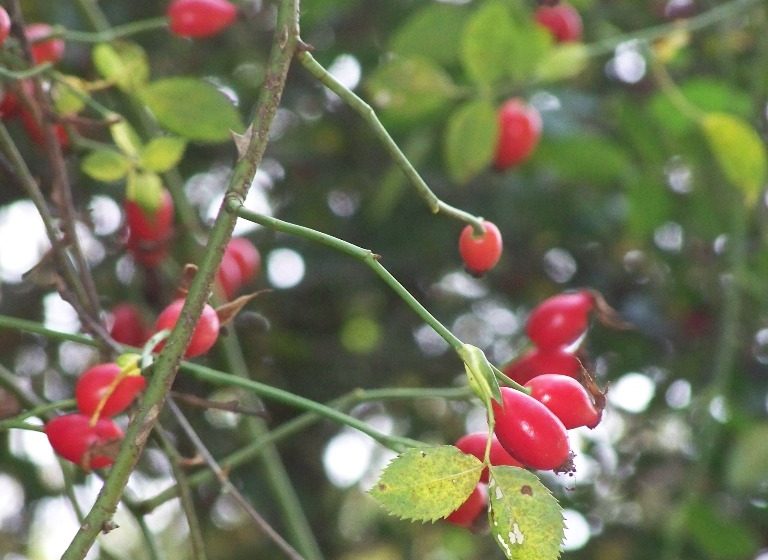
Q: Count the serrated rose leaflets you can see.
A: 2